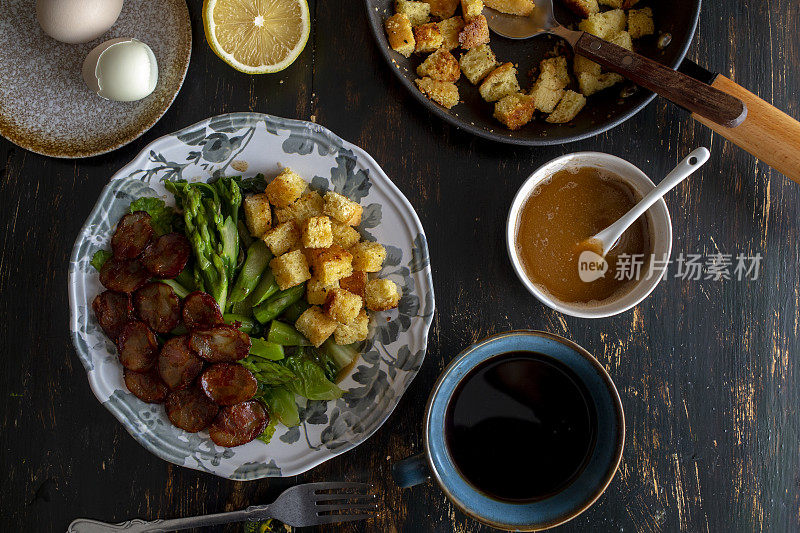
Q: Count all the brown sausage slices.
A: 13